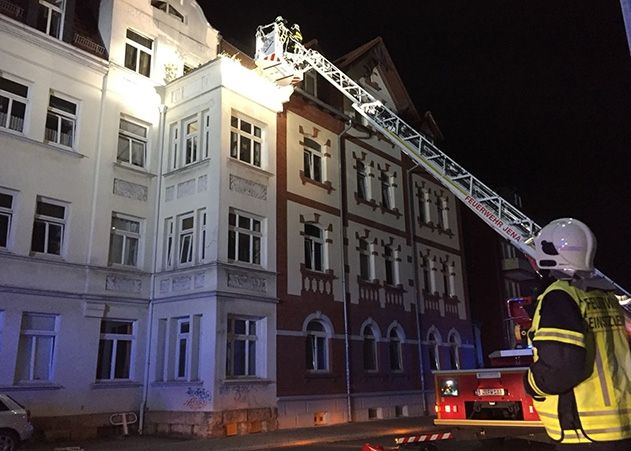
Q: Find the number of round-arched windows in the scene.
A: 5